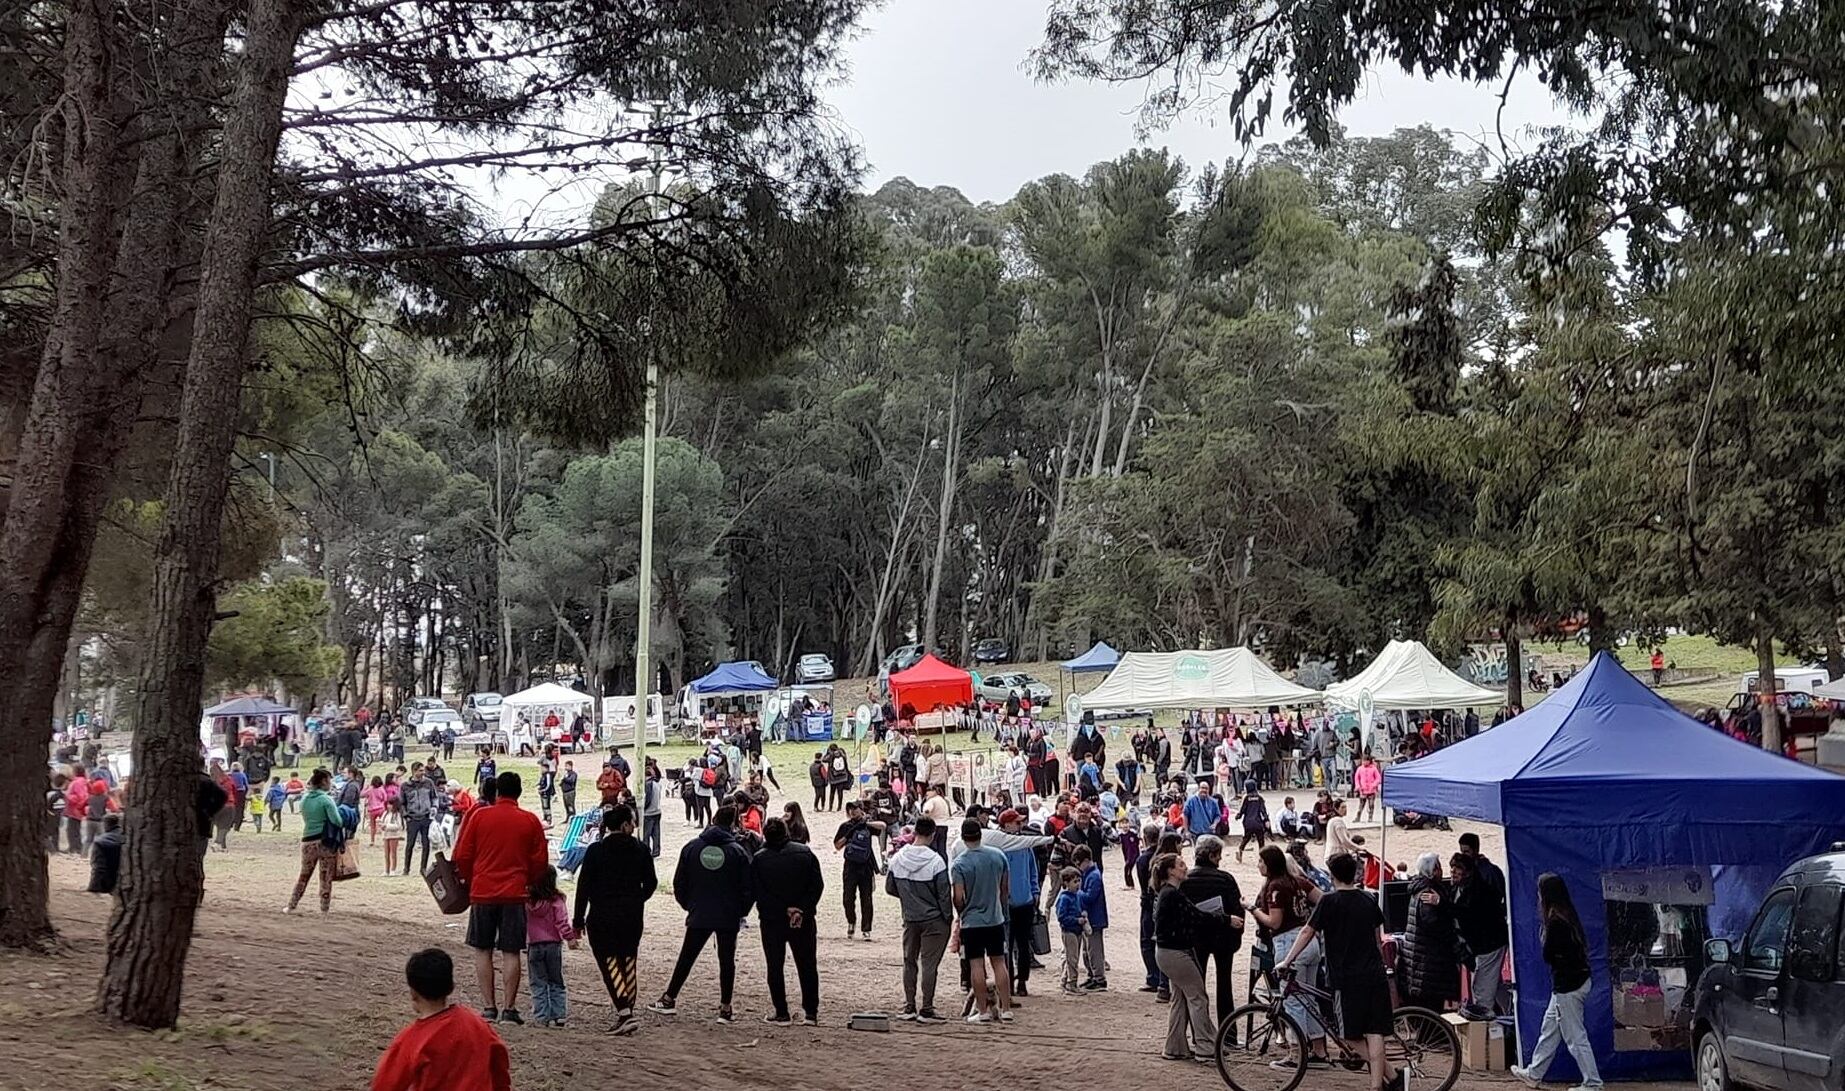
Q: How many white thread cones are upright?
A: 0